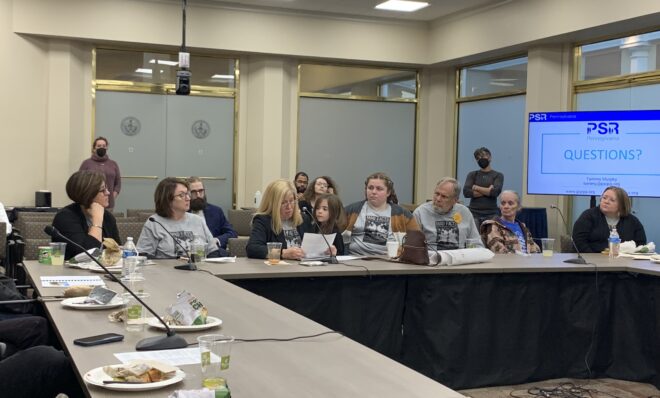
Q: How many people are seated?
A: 11